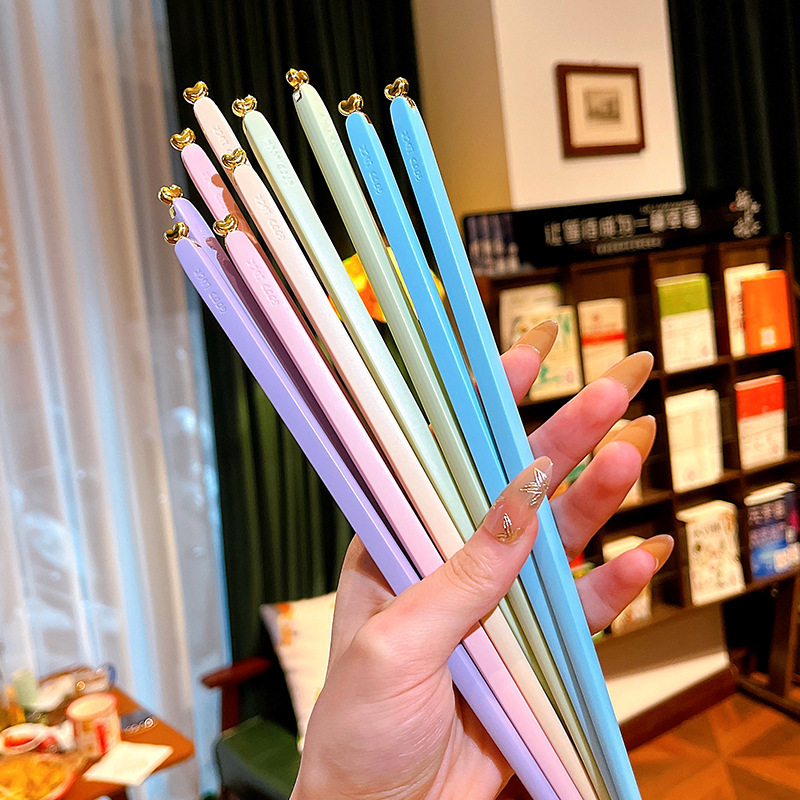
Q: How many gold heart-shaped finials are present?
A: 10